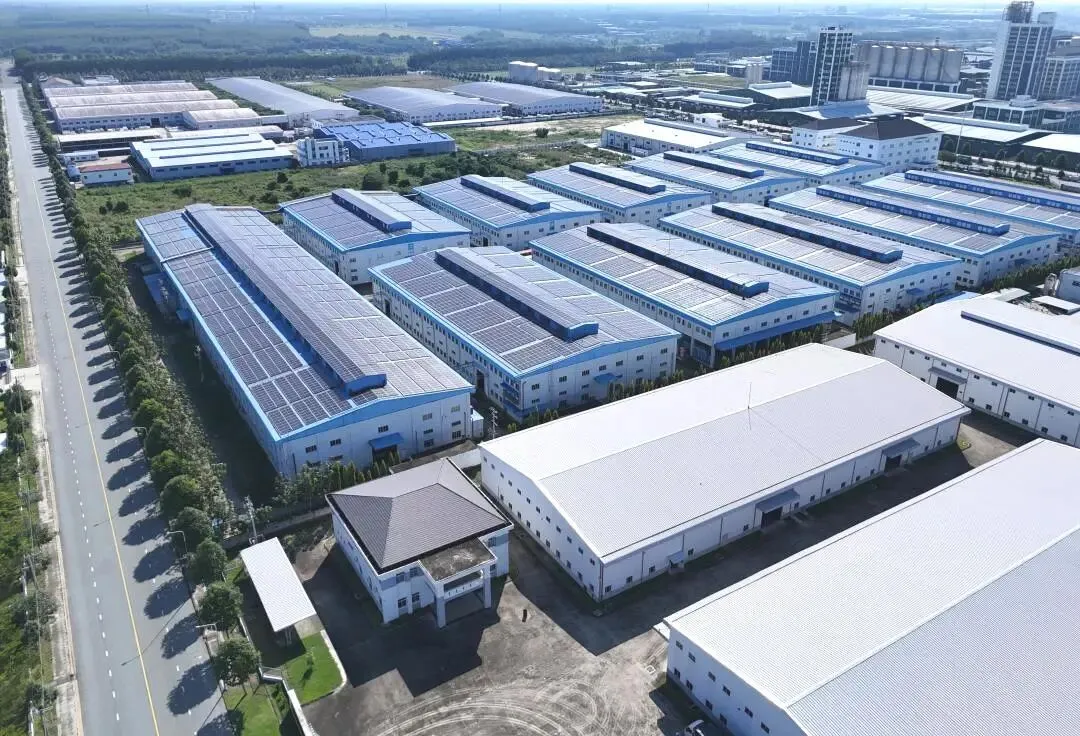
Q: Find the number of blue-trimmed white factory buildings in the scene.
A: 11